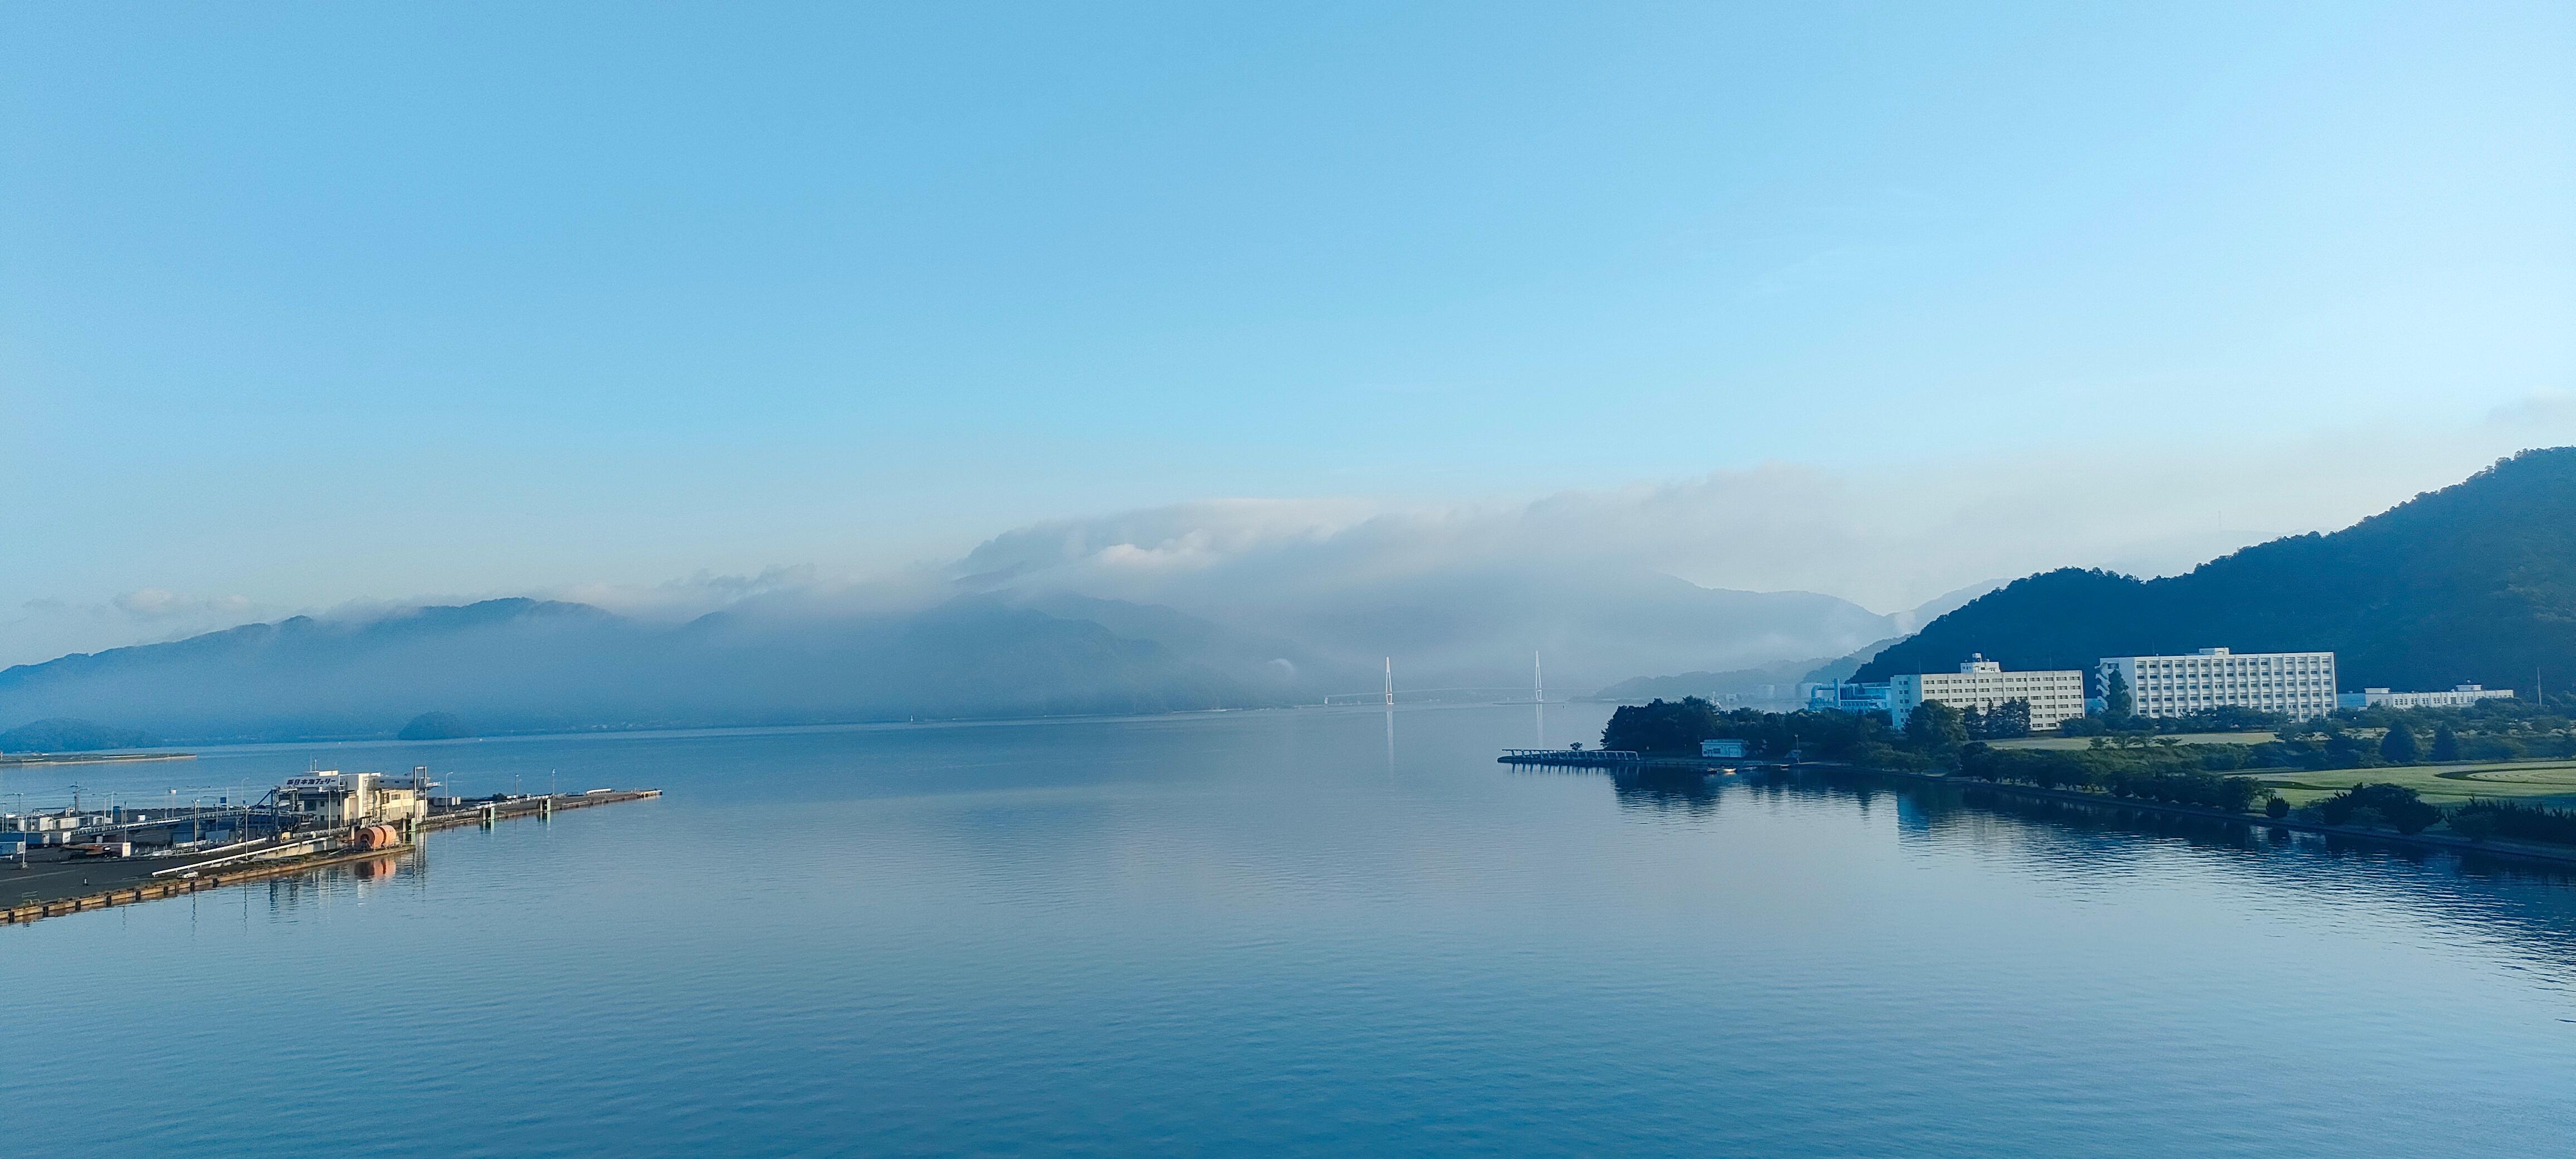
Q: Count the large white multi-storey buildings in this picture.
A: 2